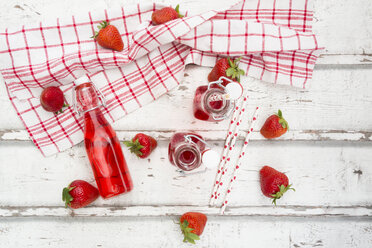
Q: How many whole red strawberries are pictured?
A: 9